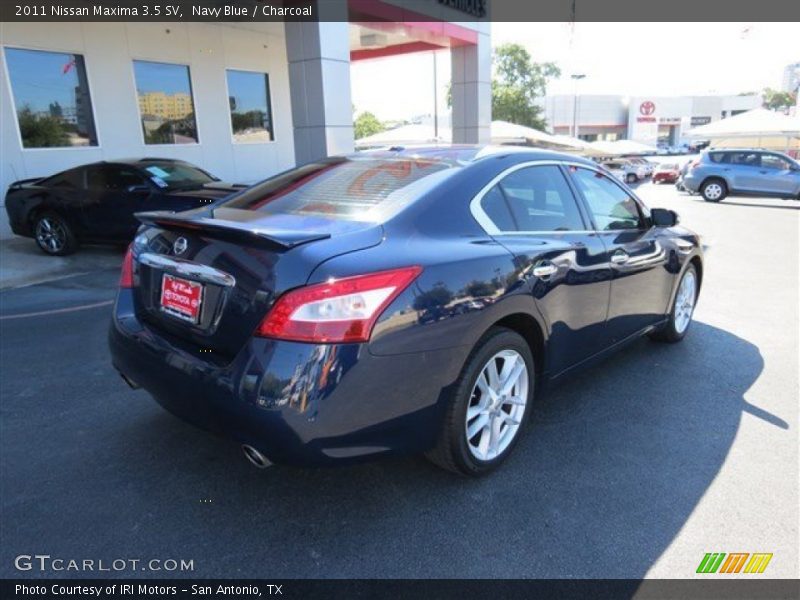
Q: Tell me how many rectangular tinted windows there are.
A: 3